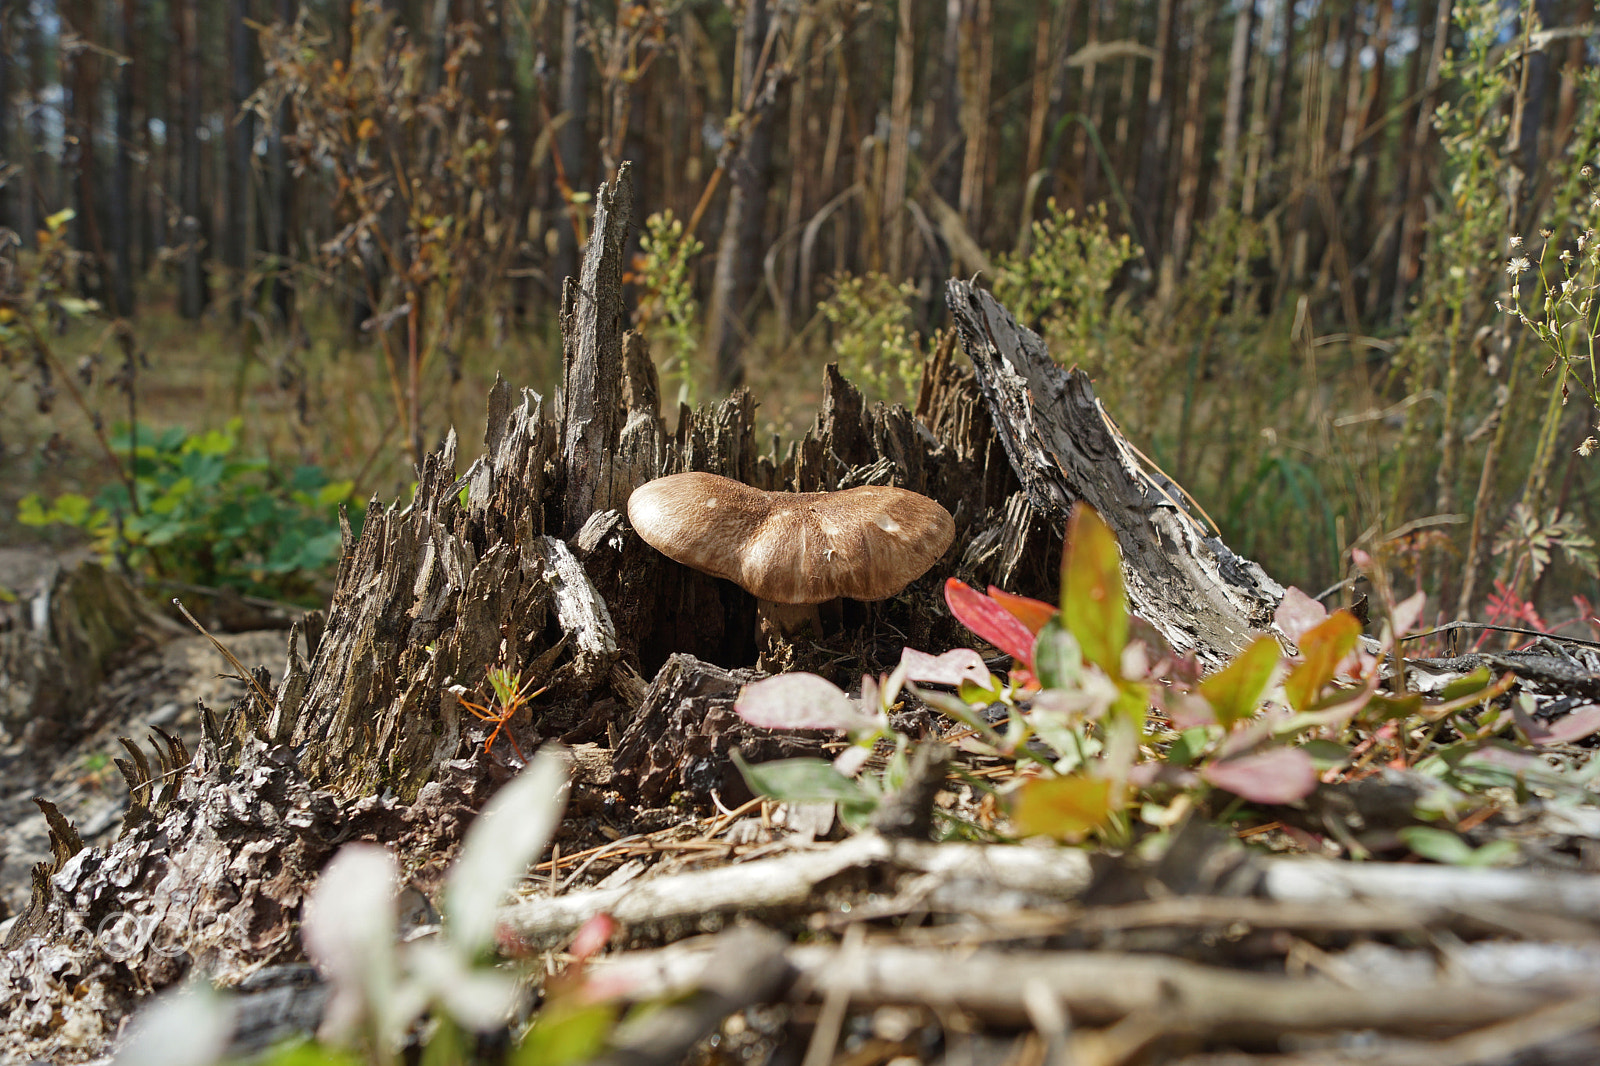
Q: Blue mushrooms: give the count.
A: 0